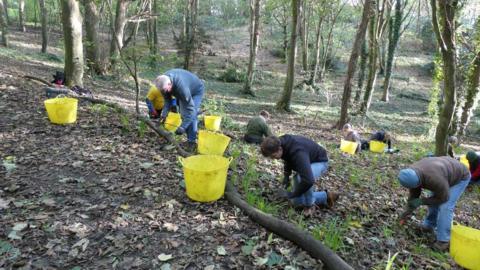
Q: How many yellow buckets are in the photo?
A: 9